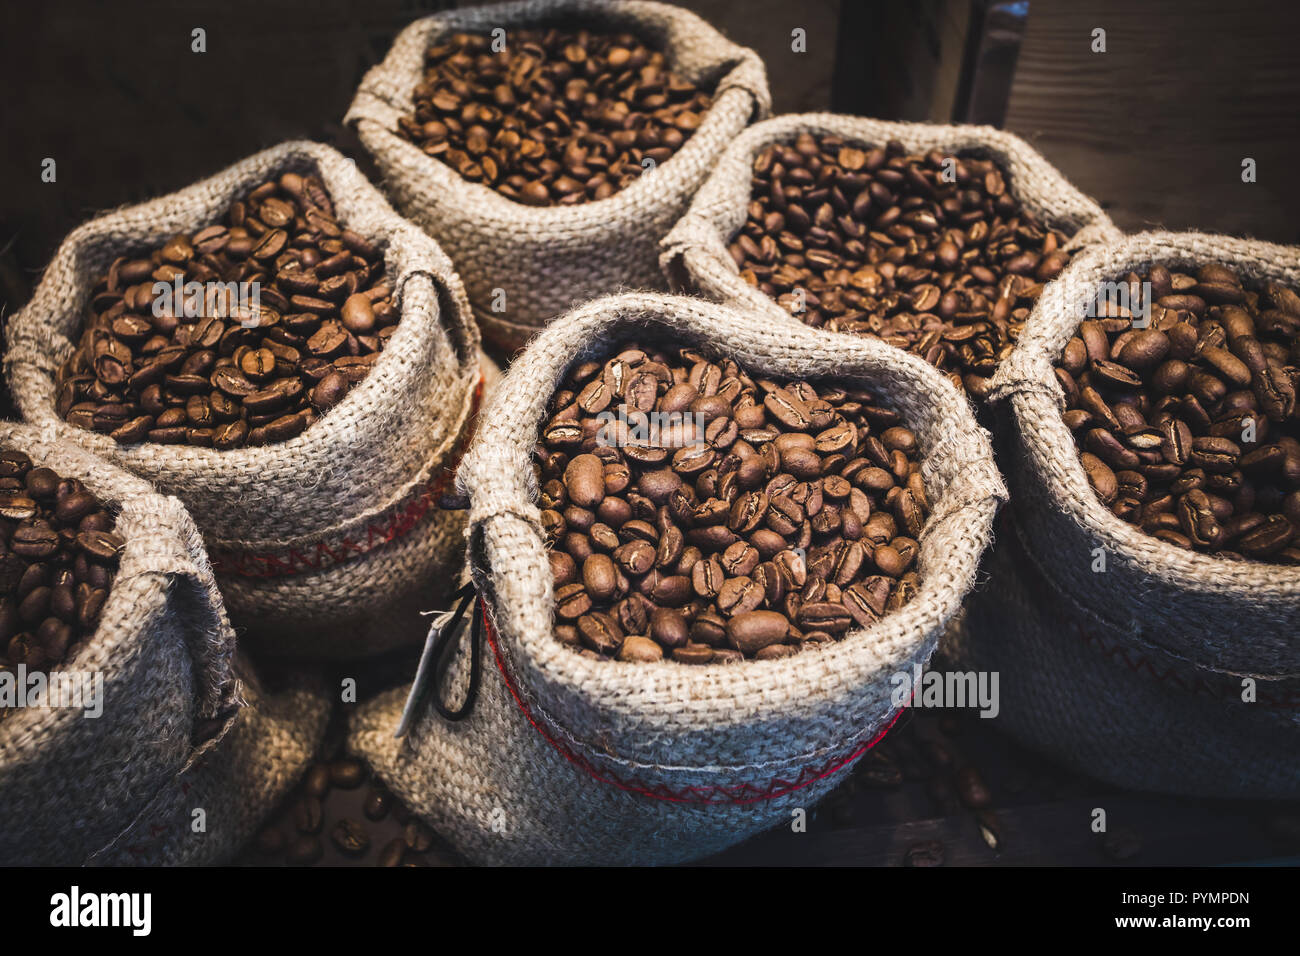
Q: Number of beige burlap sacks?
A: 6